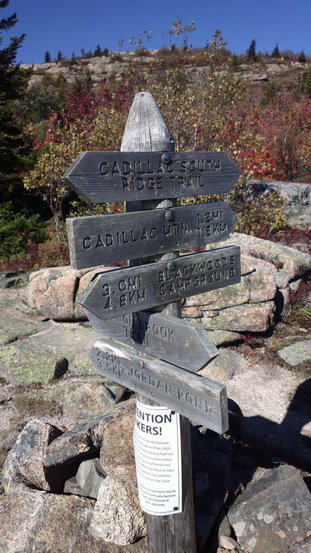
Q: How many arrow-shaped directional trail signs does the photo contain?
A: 5